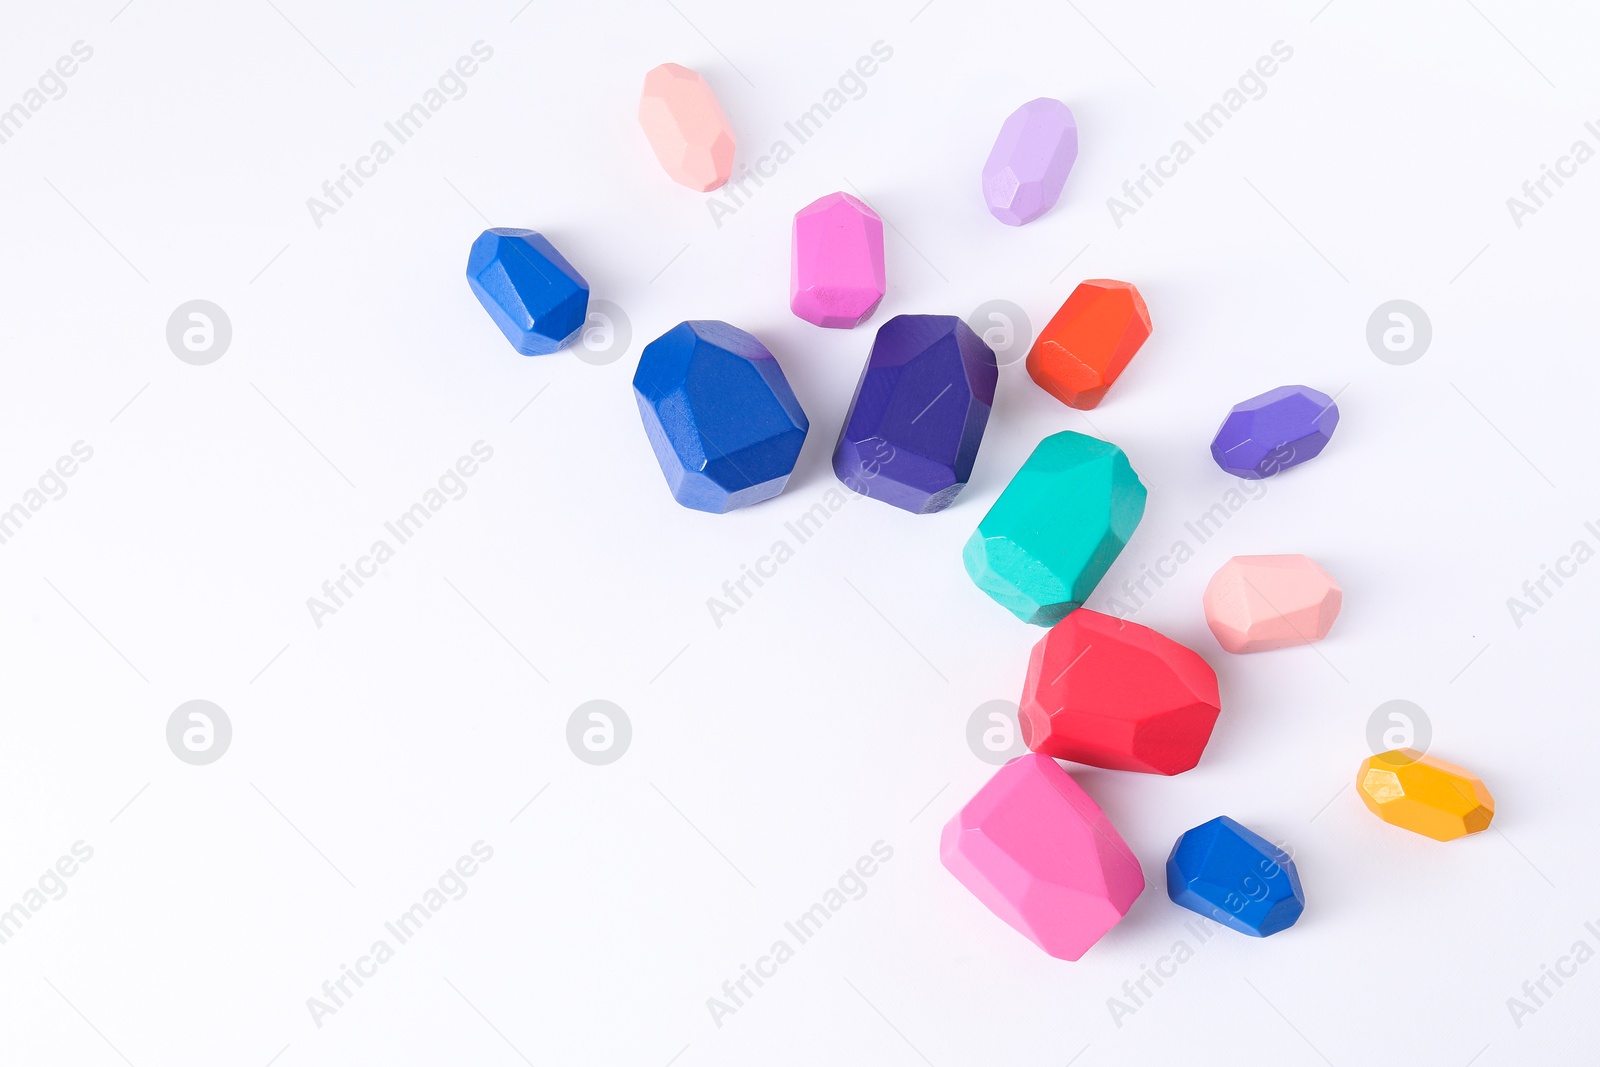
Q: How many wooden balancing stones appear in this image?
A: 14